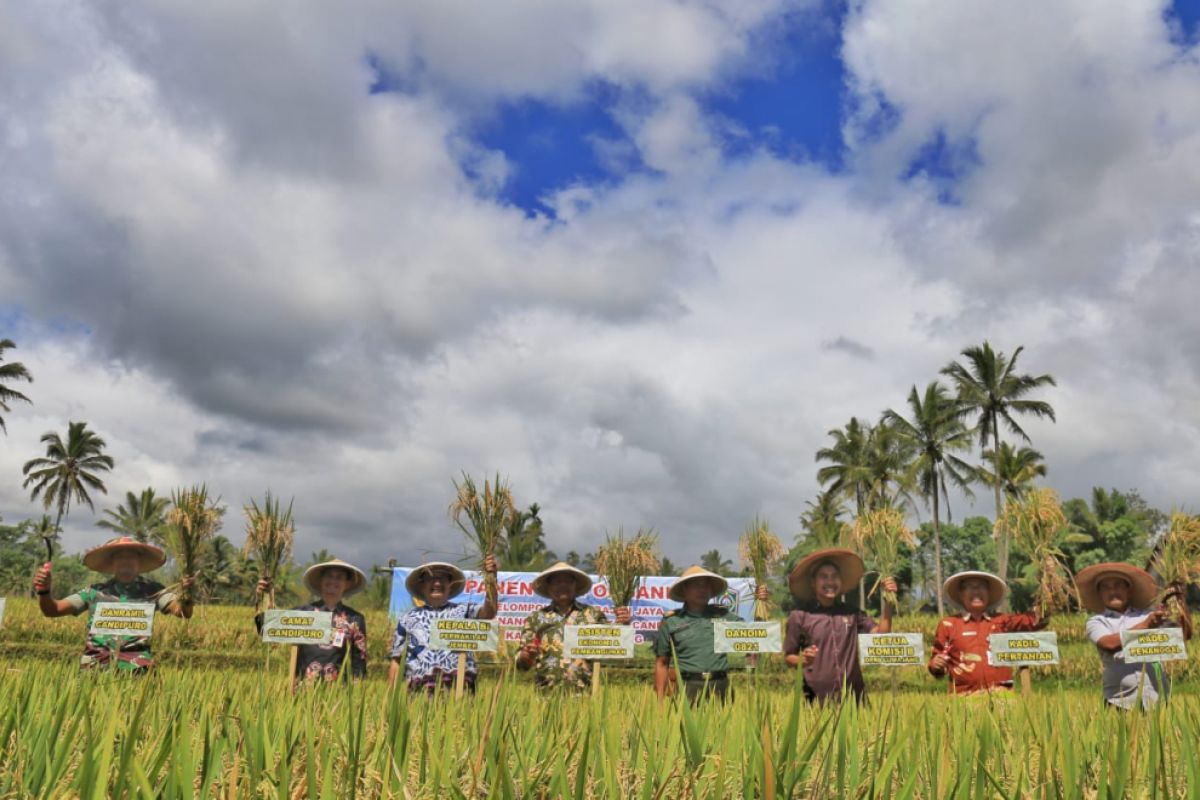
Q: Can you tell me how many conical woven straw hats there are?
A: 8